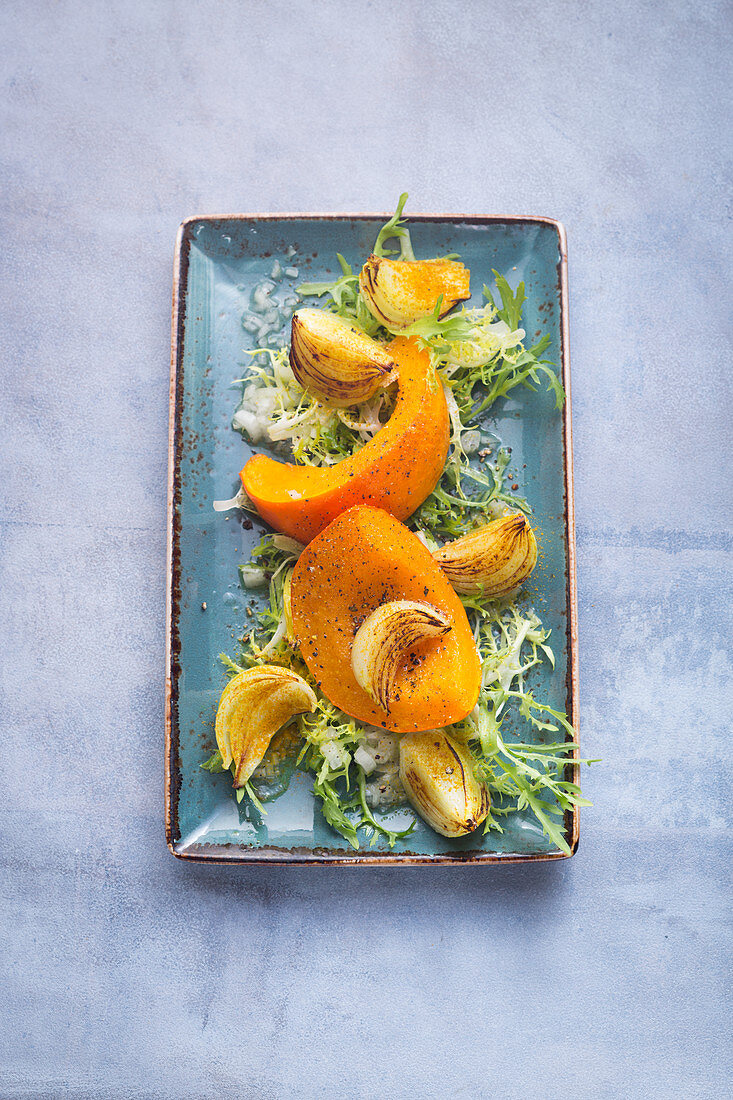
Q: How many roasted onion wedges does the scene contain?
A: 6